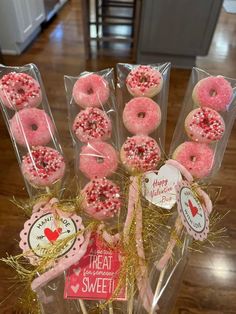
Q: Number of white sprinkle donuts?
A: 7